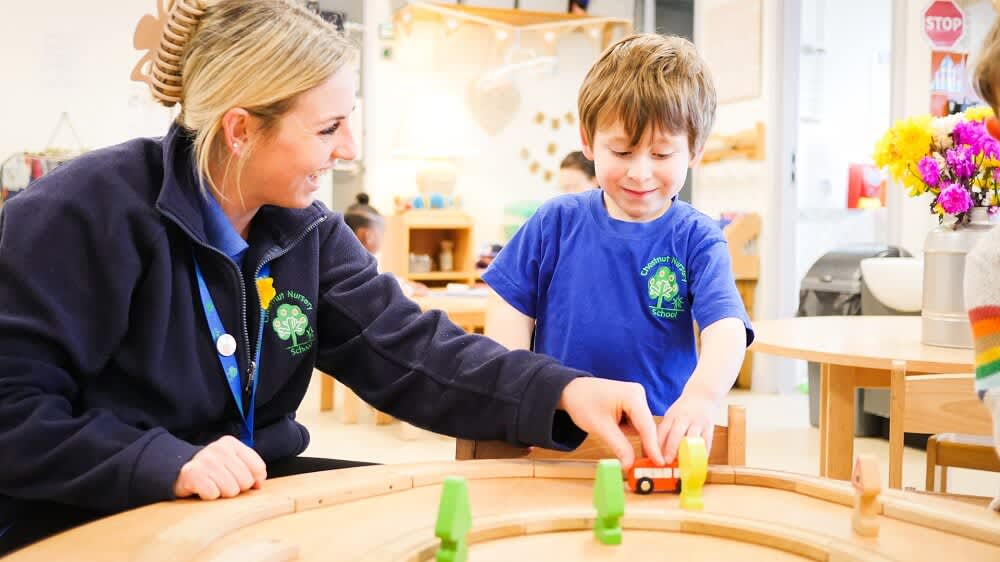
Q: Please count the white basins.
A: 1